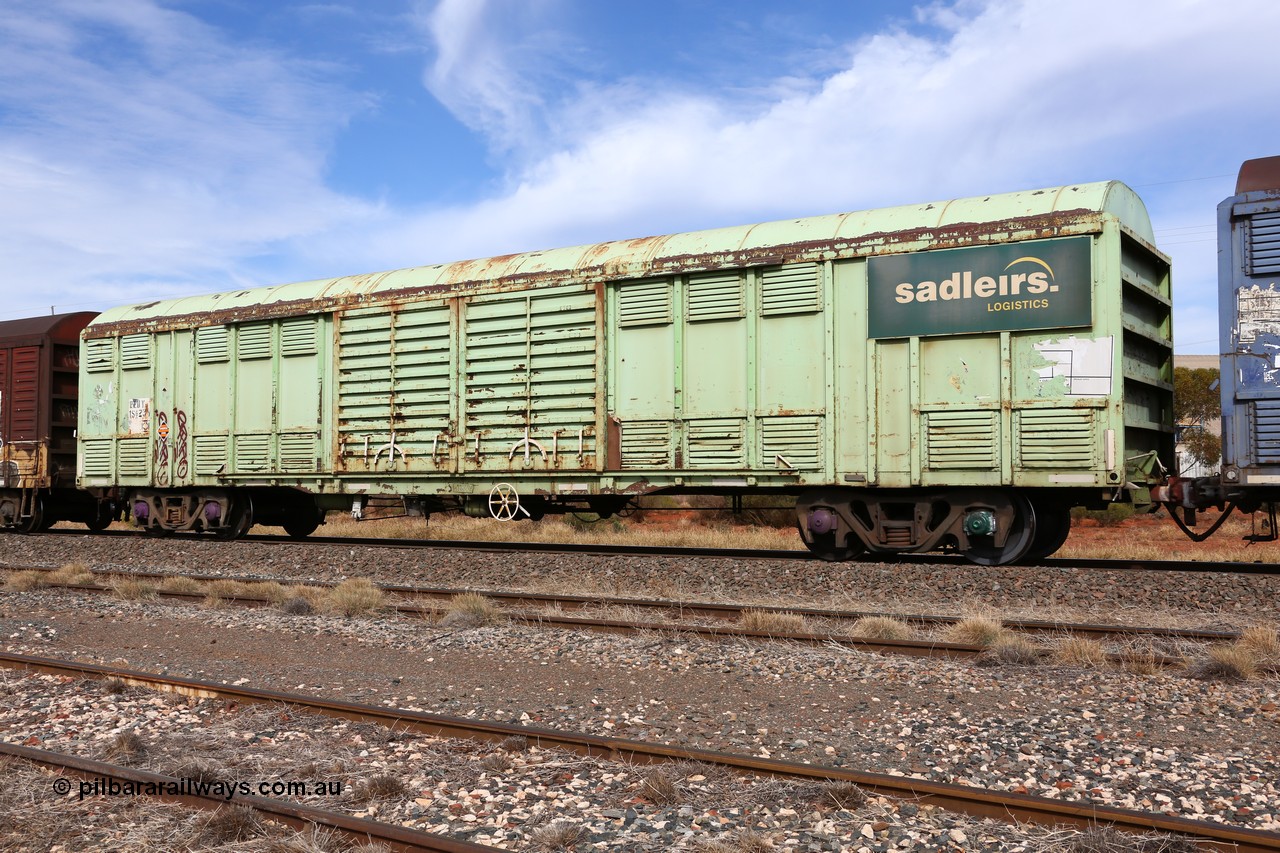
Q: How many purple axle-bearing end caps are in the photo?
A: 3